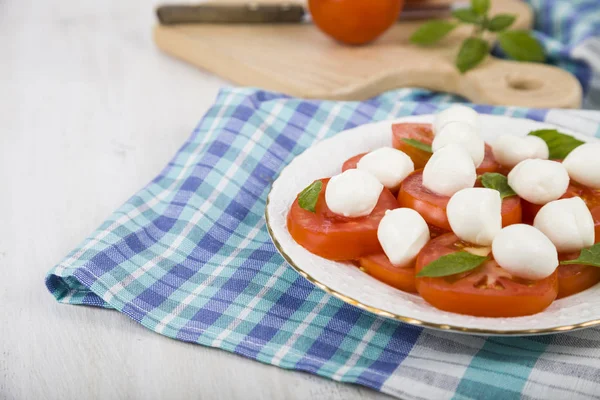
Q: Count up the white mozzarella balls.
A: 12